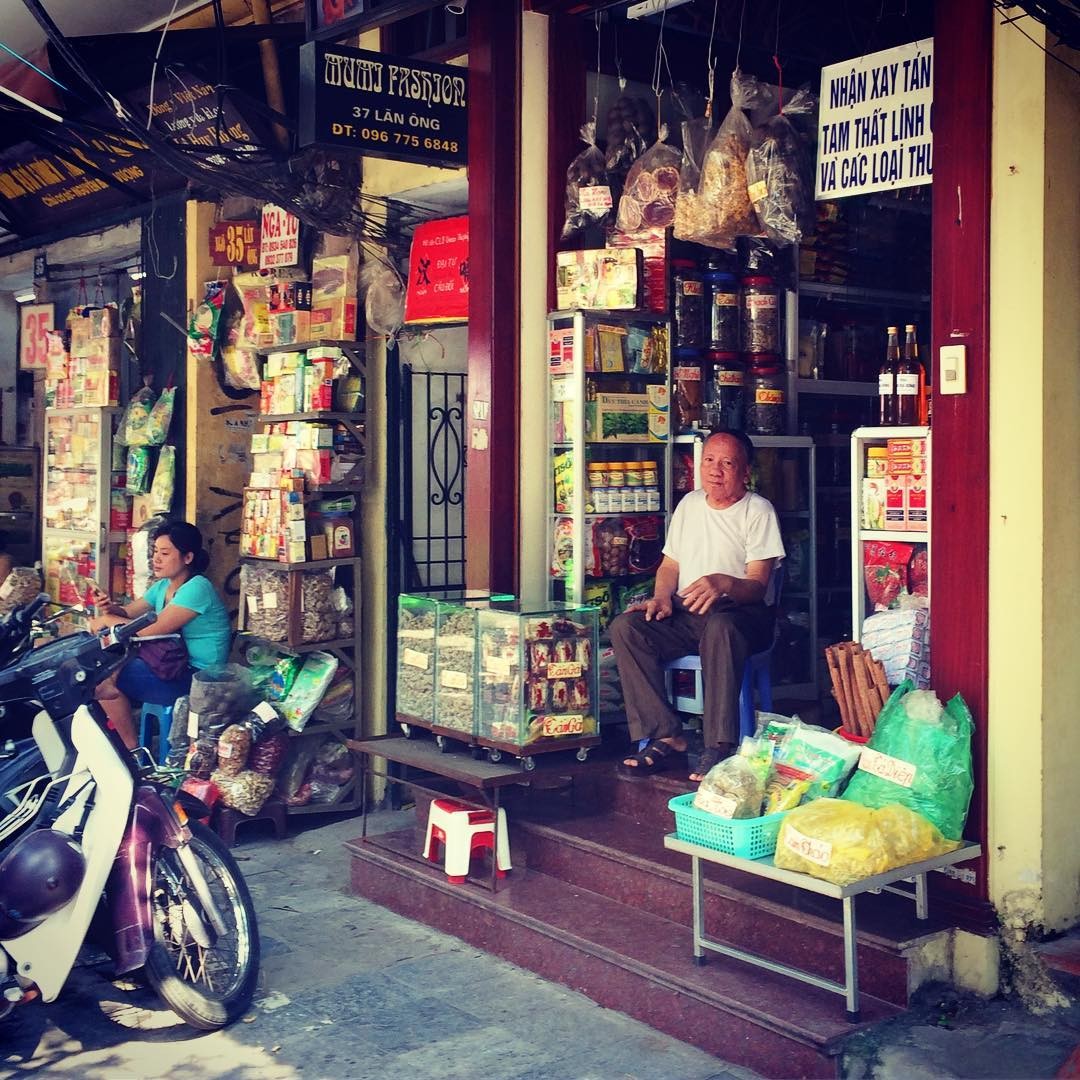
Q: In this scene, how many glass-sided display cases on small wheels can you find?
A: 3